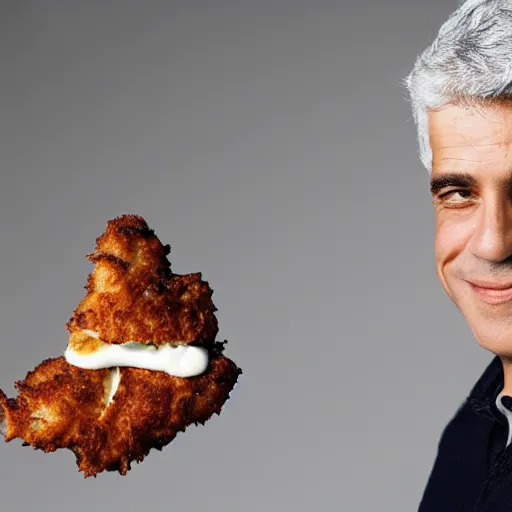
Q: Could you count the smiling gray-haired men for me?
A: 1